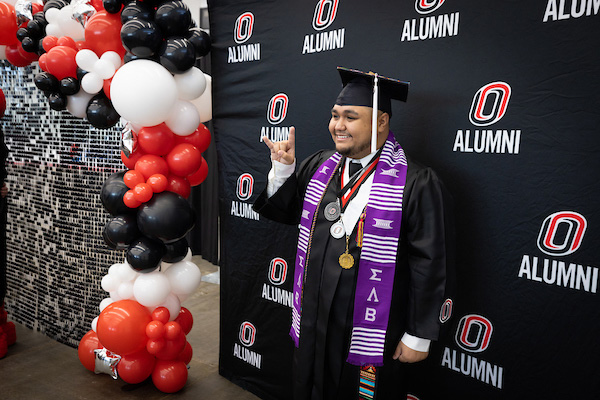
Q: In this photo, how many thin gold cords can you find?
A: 1